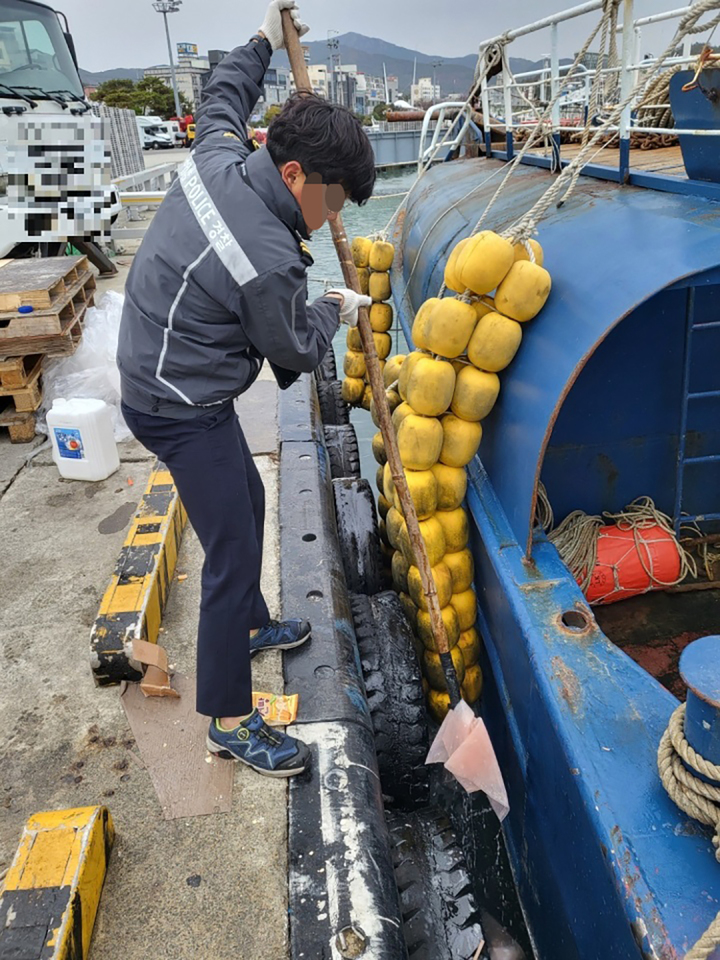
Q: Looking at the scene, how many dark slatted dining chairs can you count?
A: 0